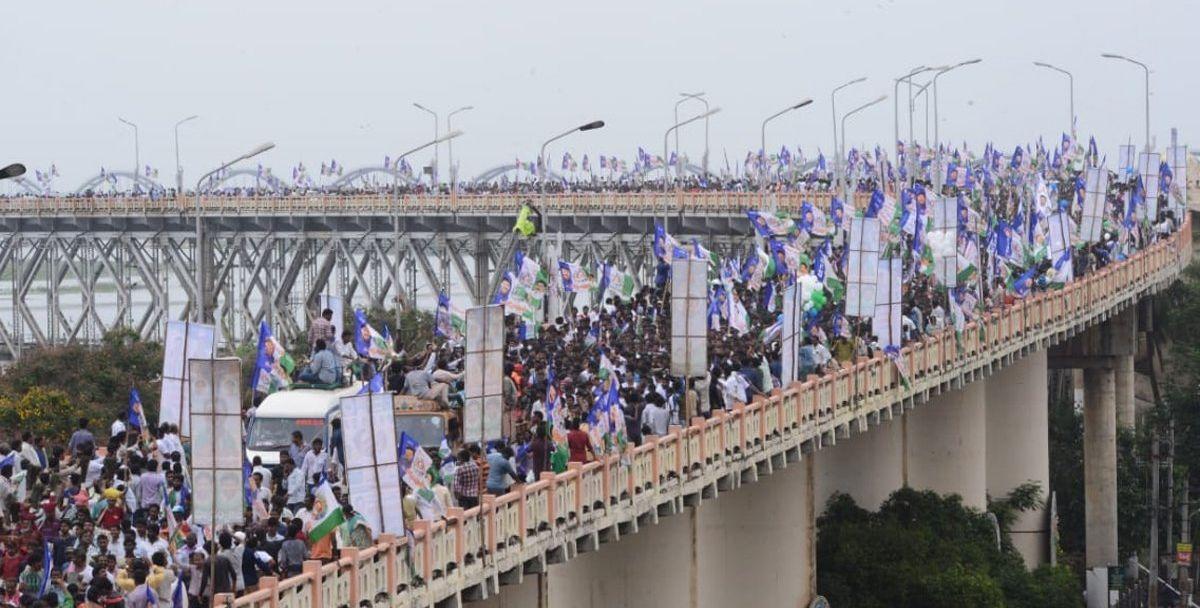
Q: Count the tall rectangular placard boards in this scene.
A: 15